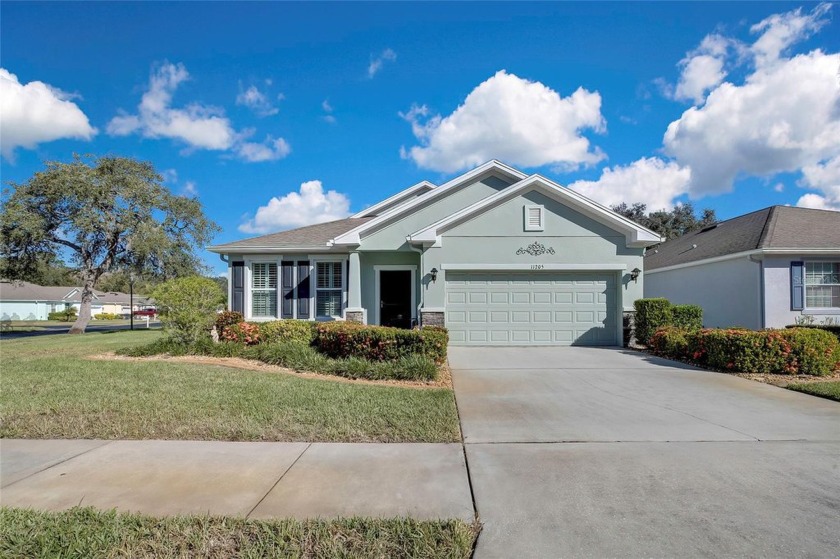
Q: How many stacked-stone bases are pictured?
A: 3